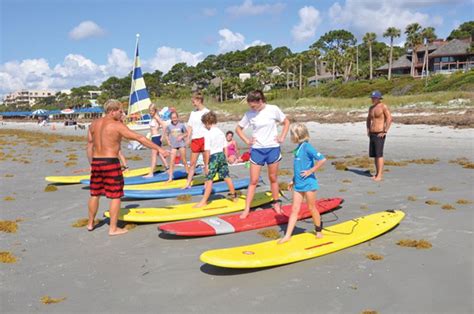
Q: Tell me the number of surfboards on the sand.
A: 7